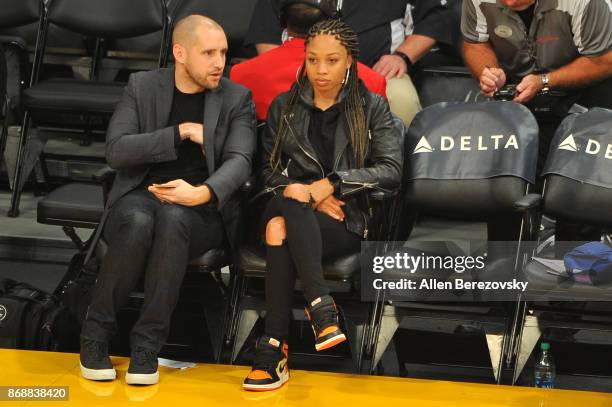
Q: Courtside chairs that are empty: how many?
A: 2